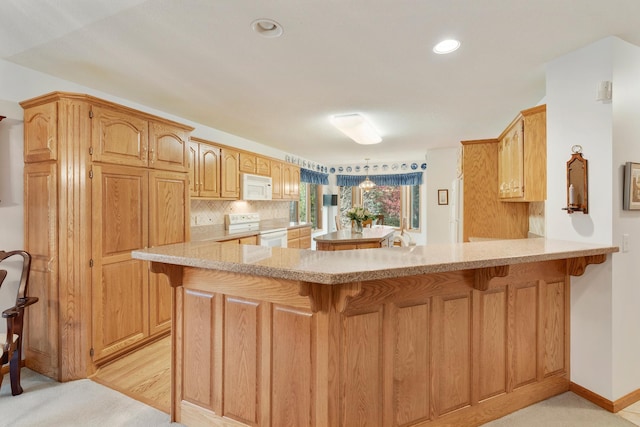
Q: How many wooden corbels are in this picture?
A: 5